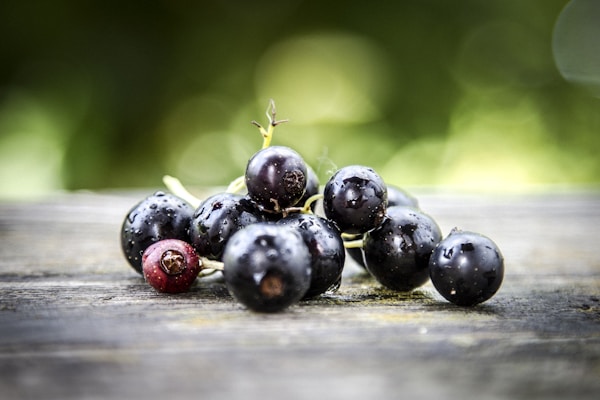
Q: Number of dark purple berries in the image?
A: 10